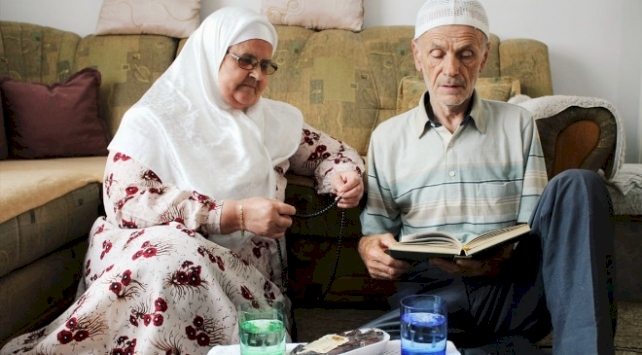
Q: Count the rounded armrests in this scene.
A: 1